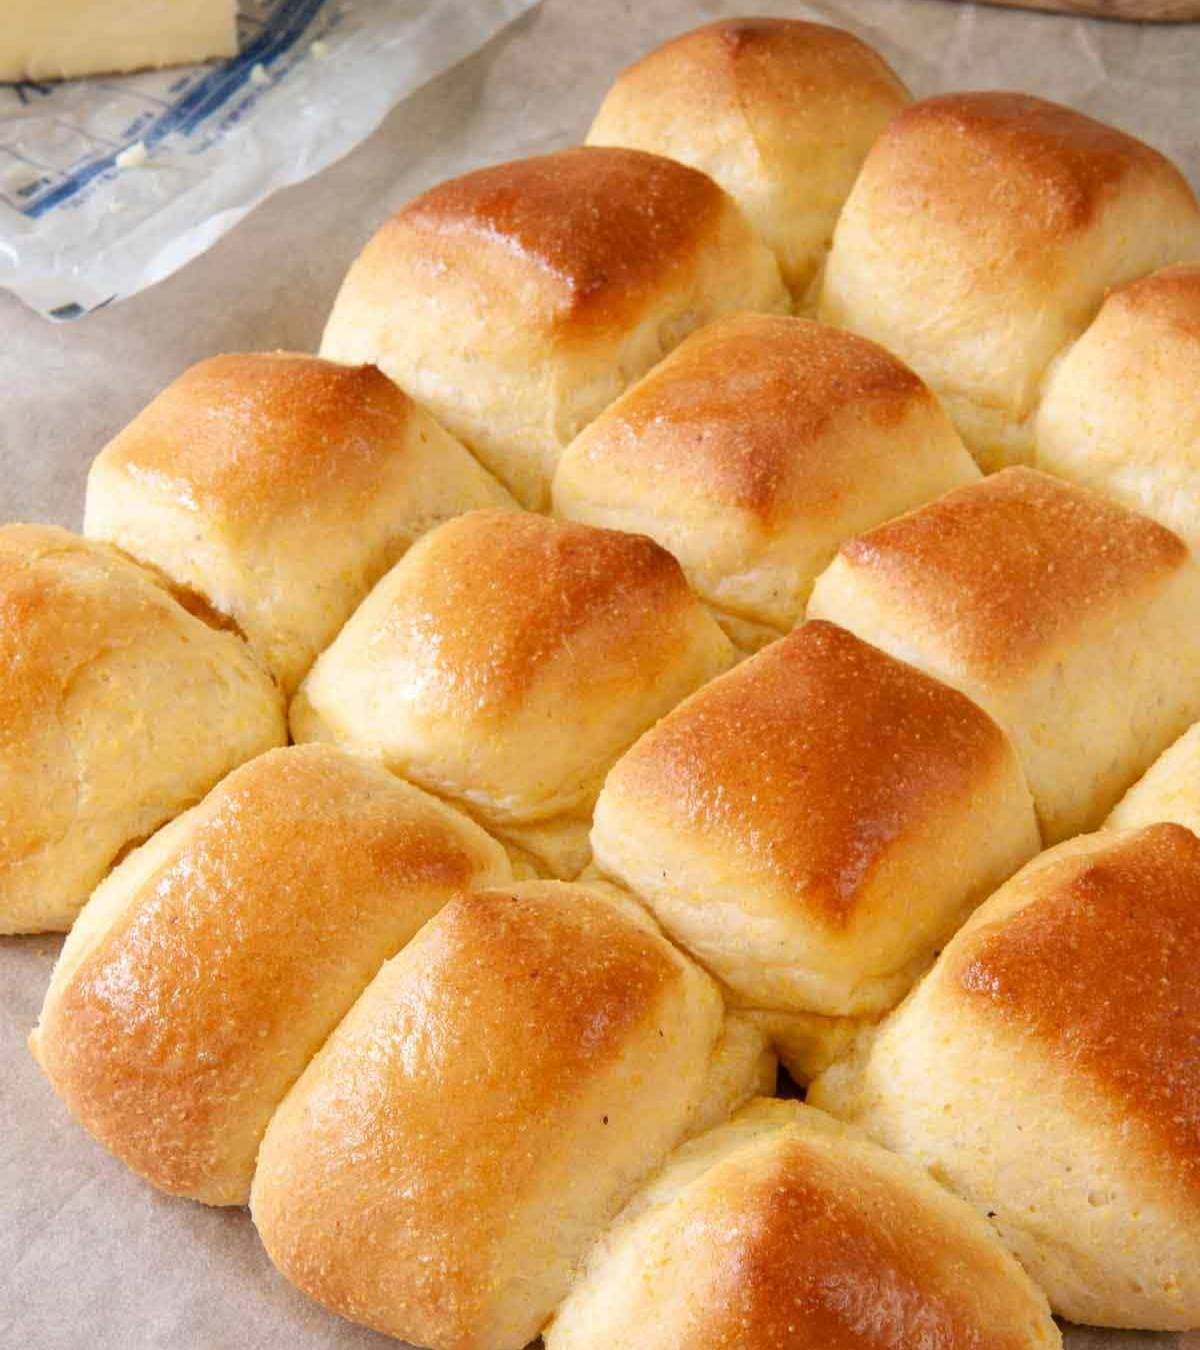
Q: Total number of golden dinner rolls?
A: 15